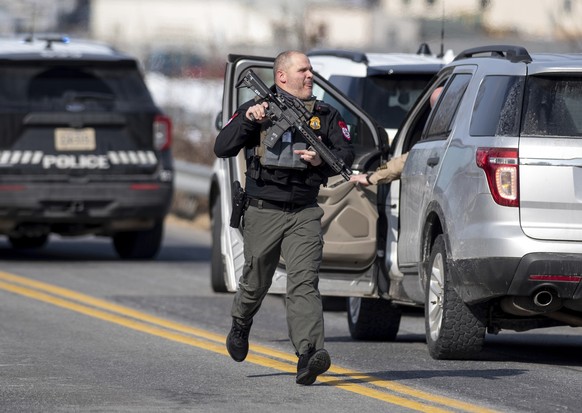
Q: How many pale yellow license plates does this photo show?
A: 1